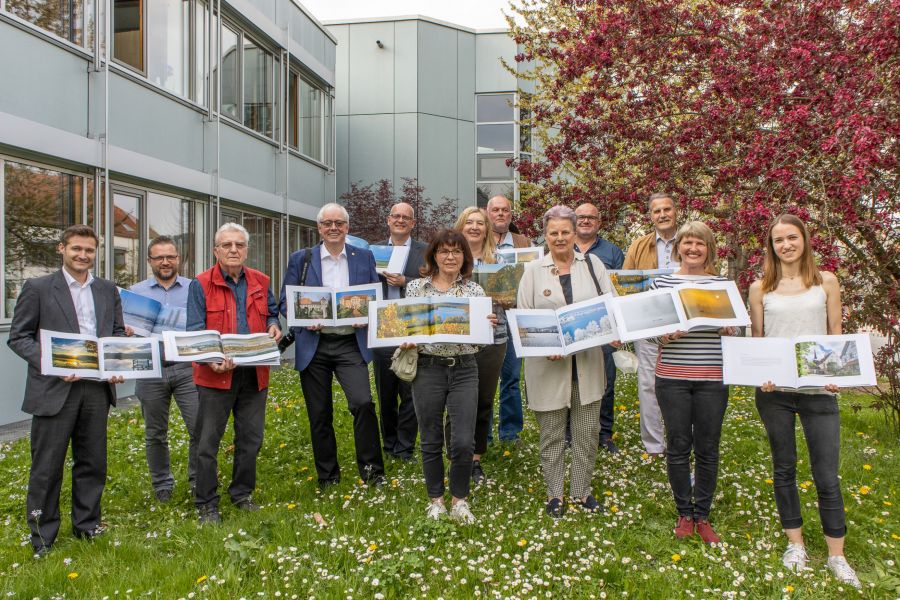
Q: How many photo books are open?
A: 12